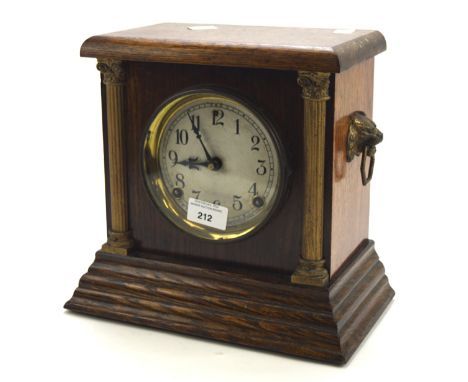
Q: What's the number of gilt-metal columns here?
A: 2